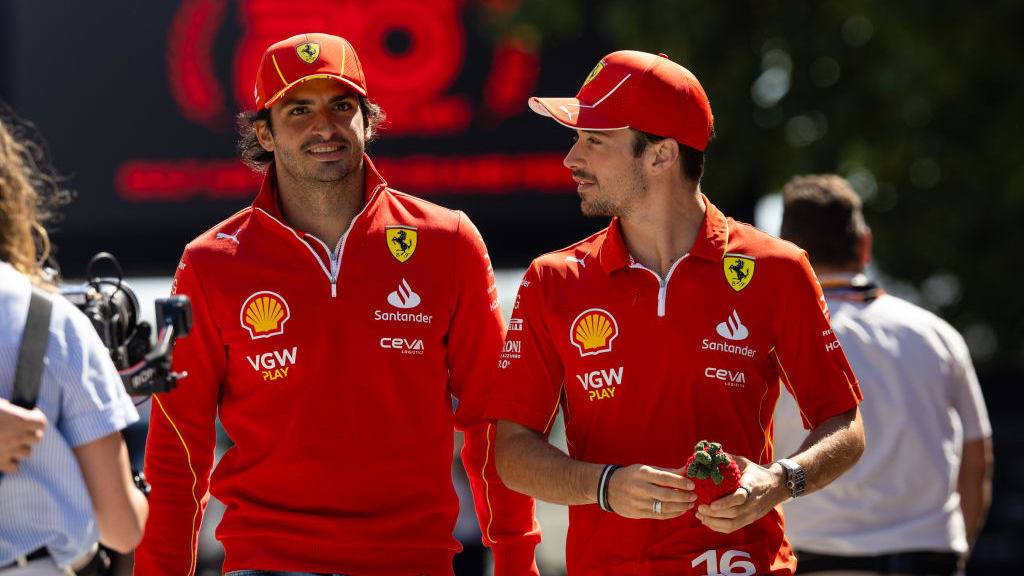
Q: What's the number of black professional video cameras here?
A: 1